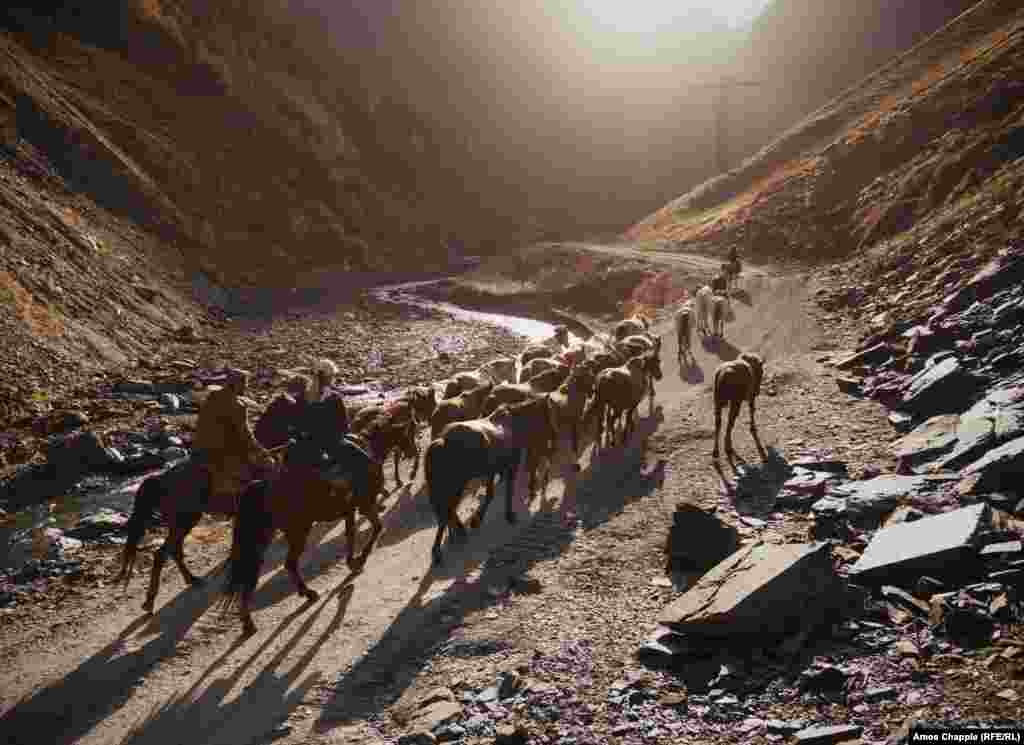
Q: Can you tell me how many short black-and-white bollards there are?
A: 0